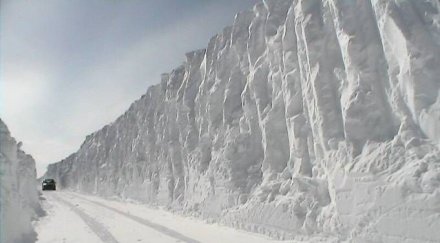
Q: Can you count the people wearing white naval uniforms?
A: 0